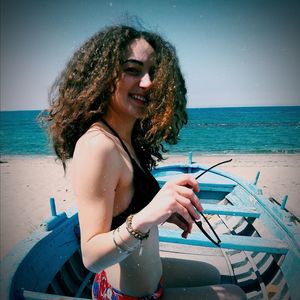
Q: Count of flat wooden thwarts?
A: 3